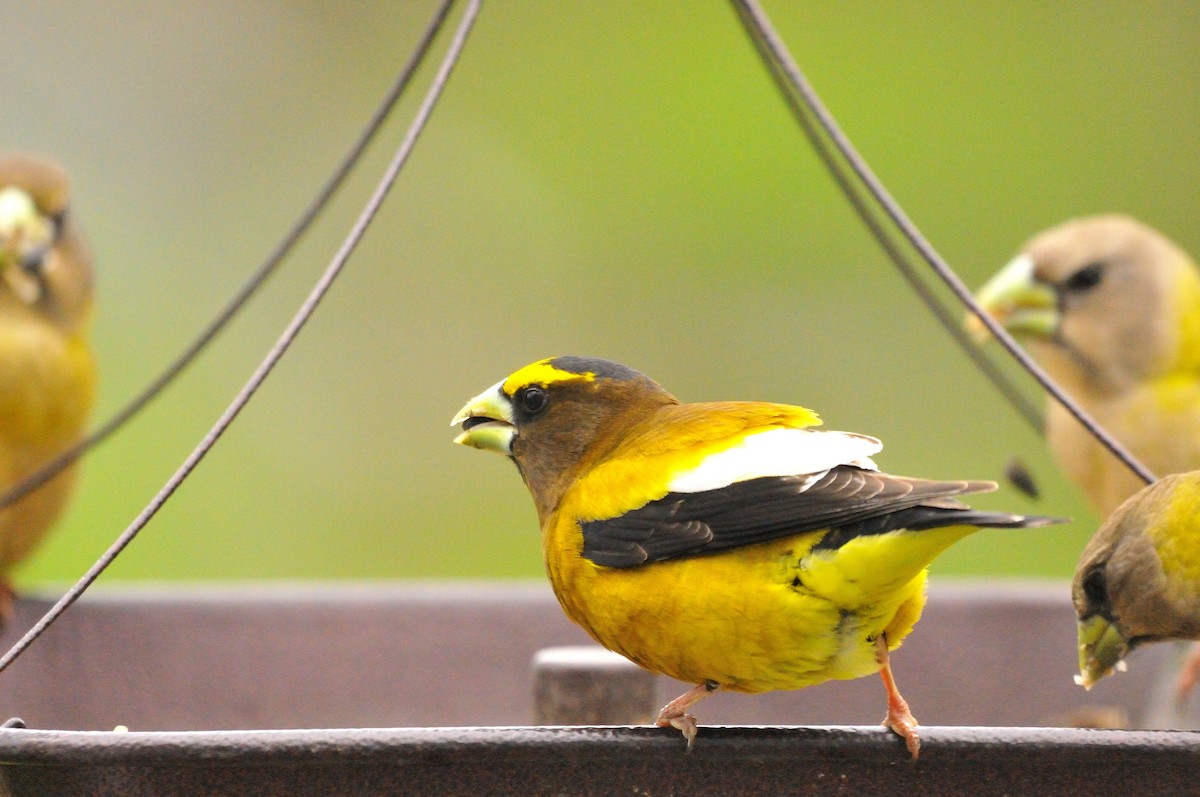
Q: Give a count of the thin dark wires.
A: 4